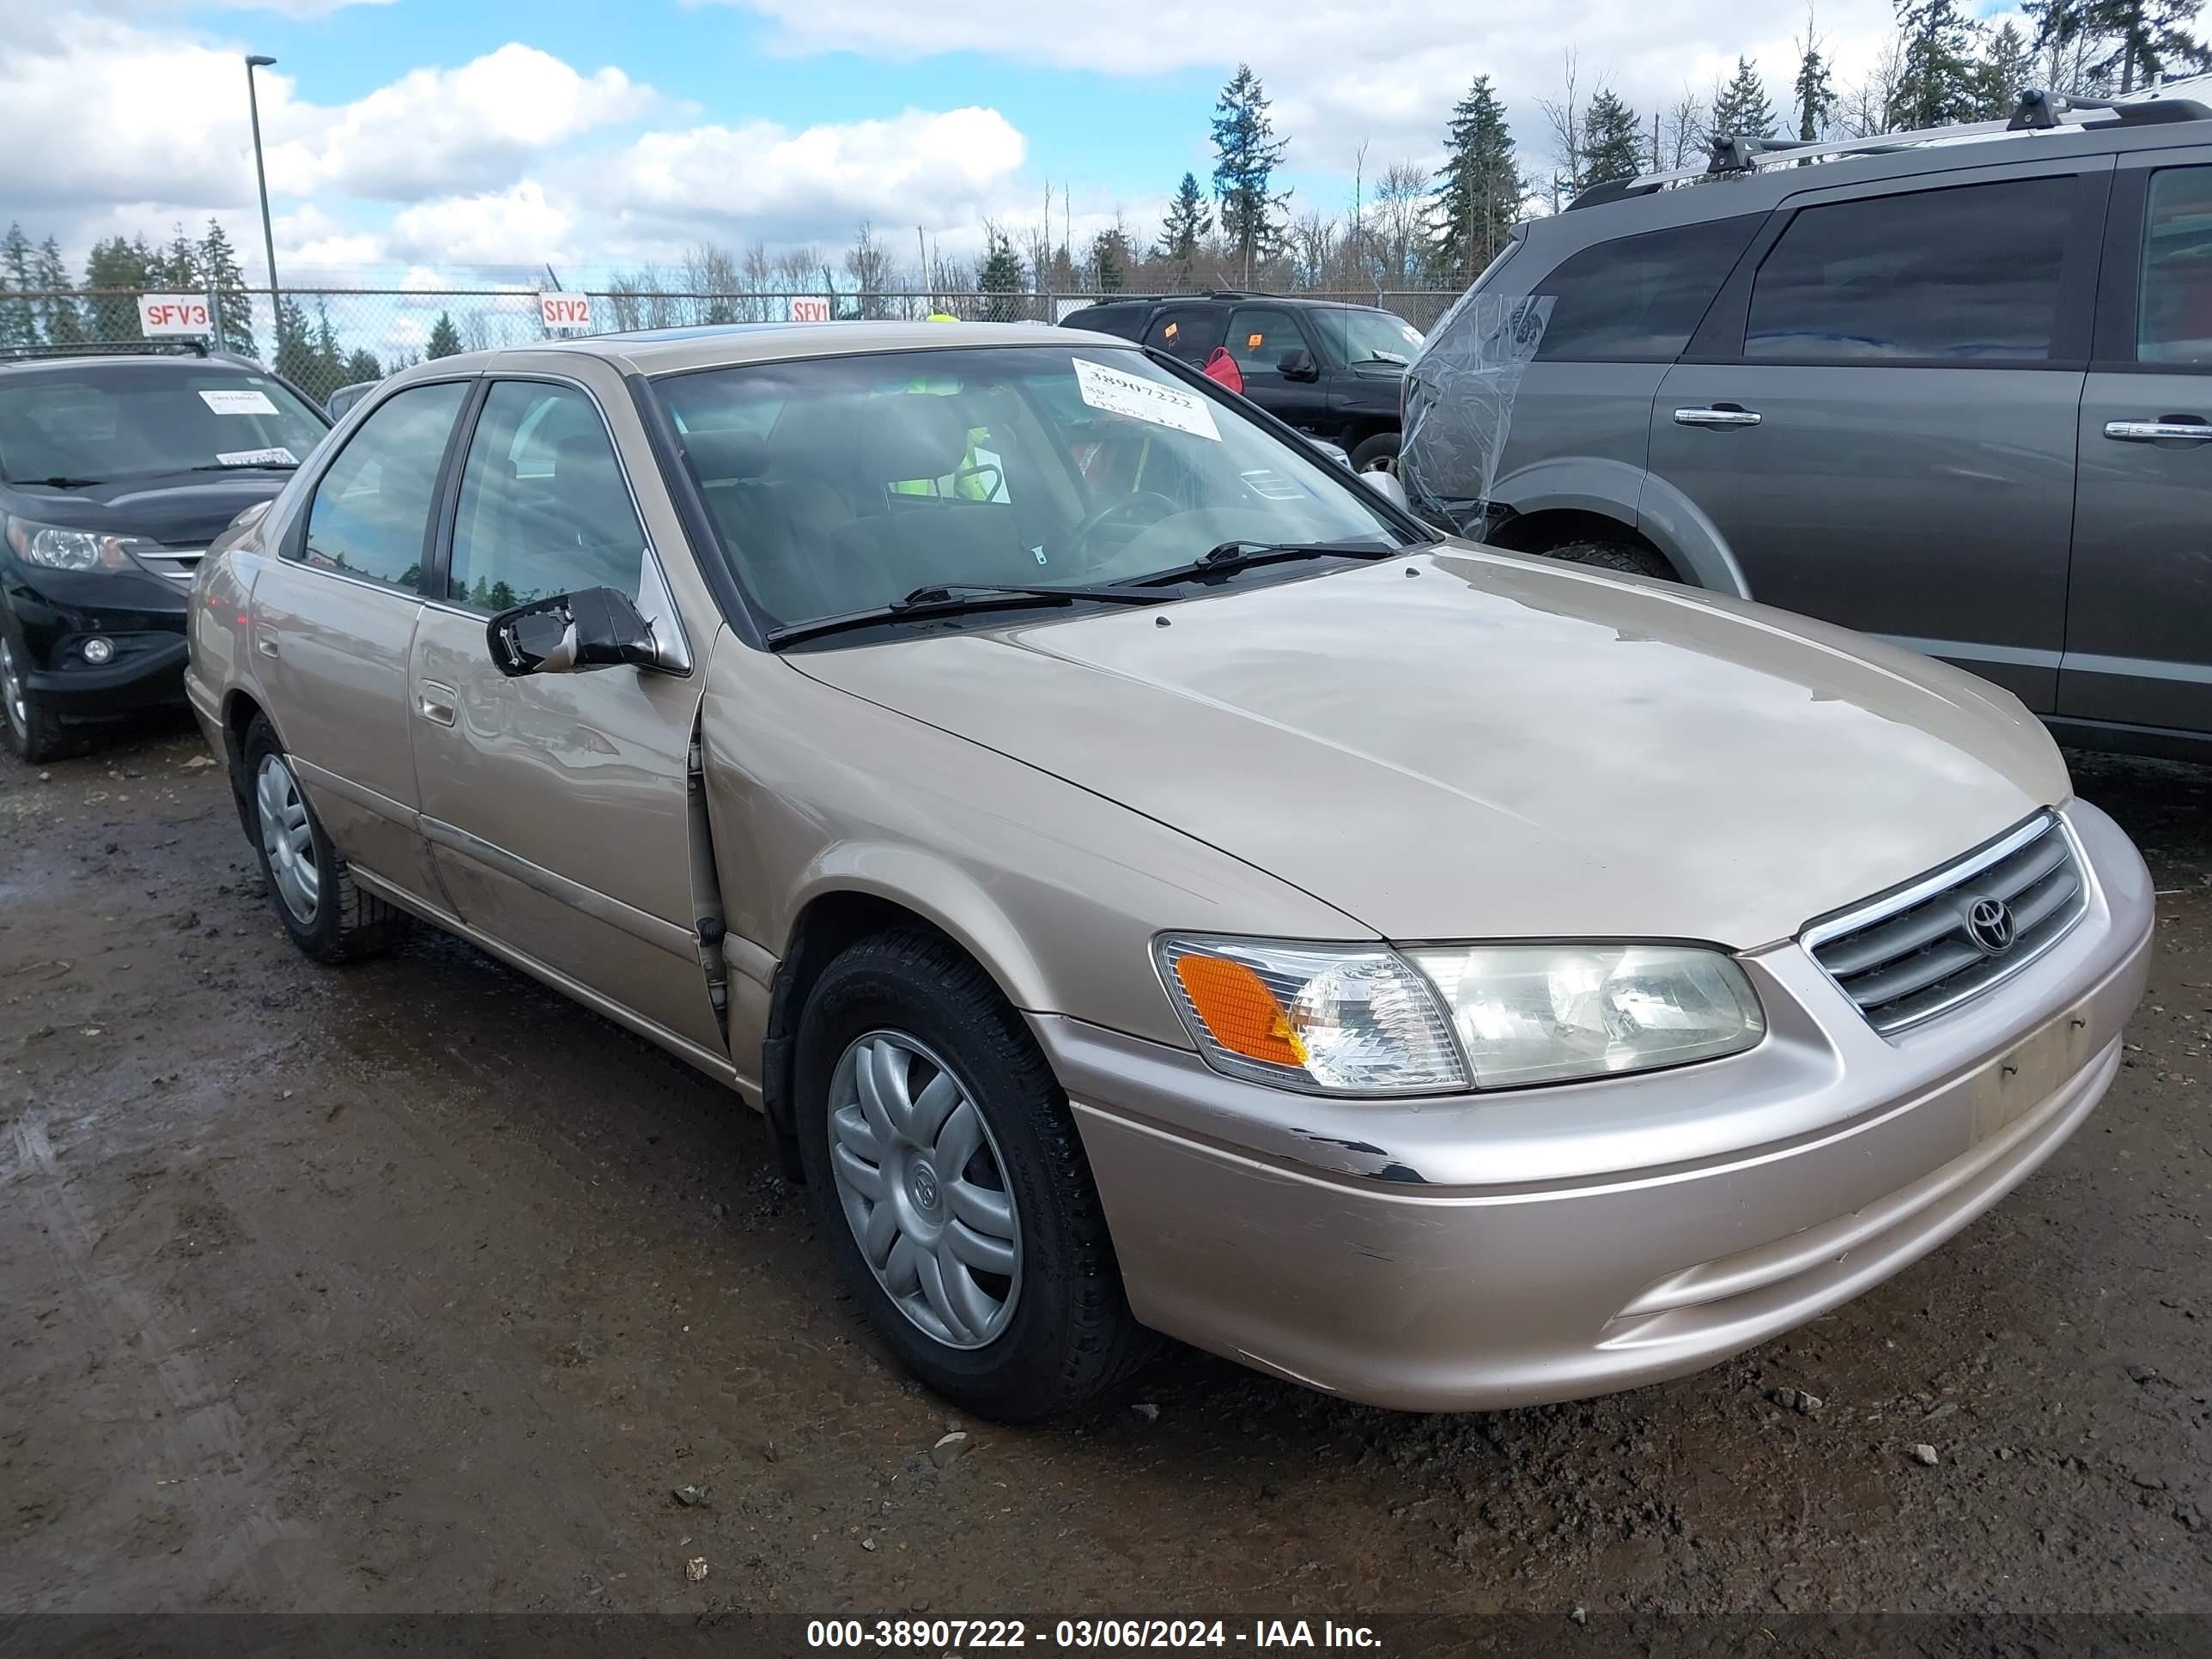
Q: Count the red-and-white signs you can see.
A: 3